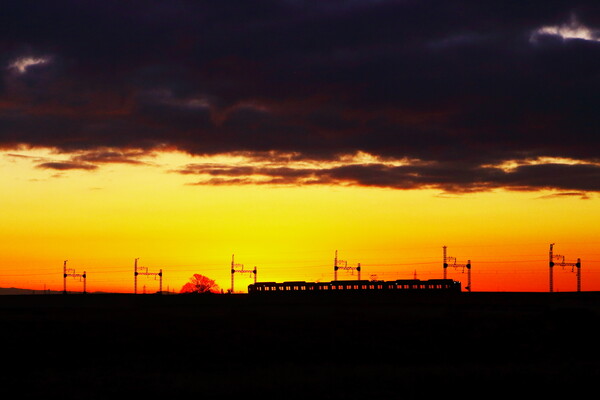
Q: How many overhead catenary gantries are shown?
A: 6